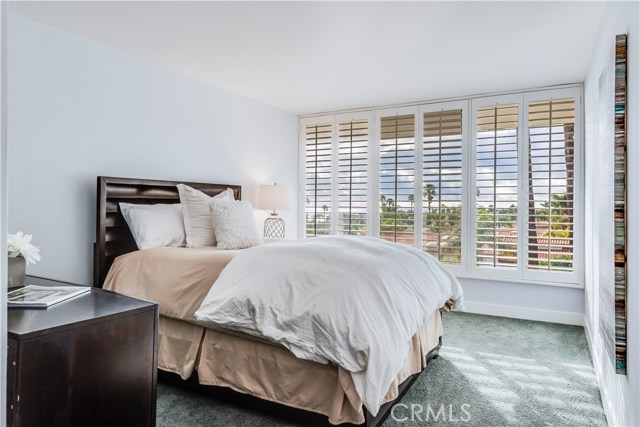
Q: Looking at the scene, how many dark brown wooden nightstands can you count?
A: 1